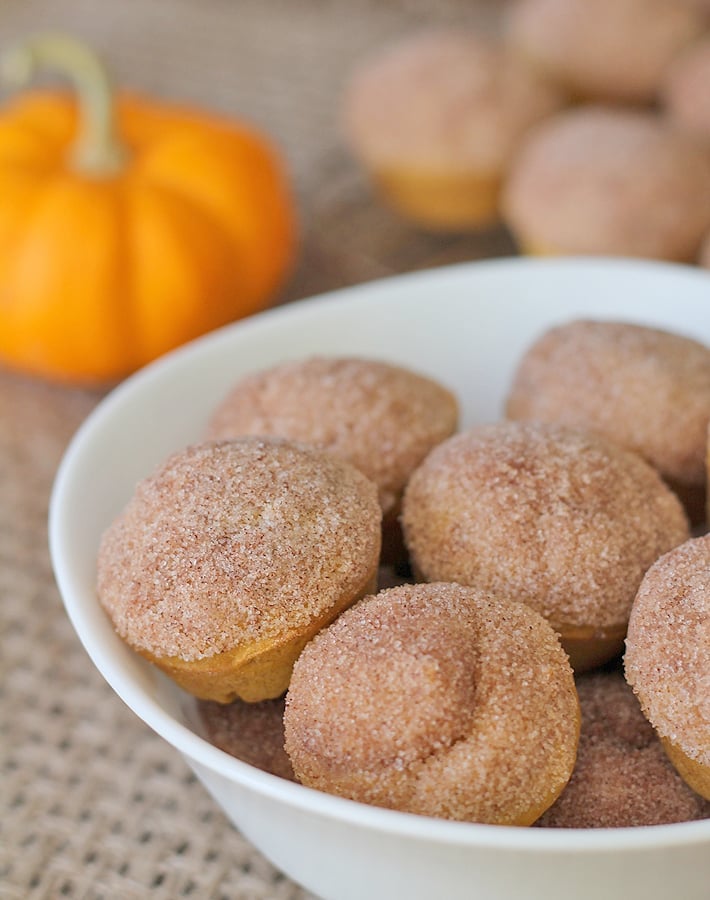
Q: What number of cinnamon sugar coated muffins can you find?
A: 12